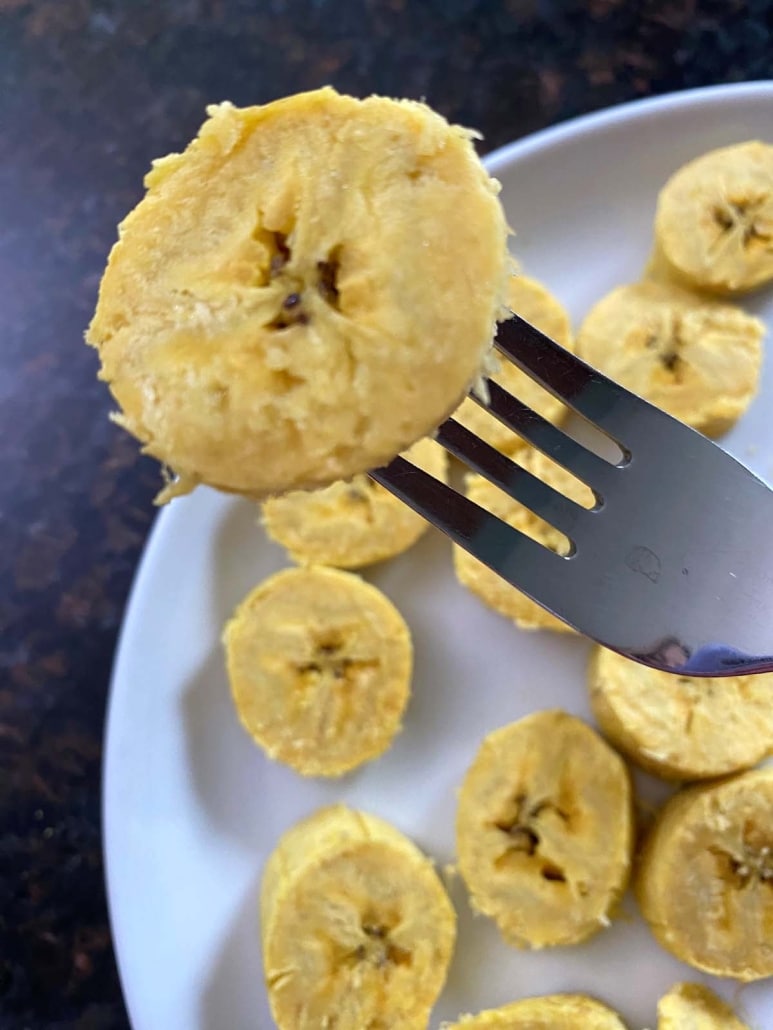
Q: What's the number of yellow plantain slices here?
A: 13